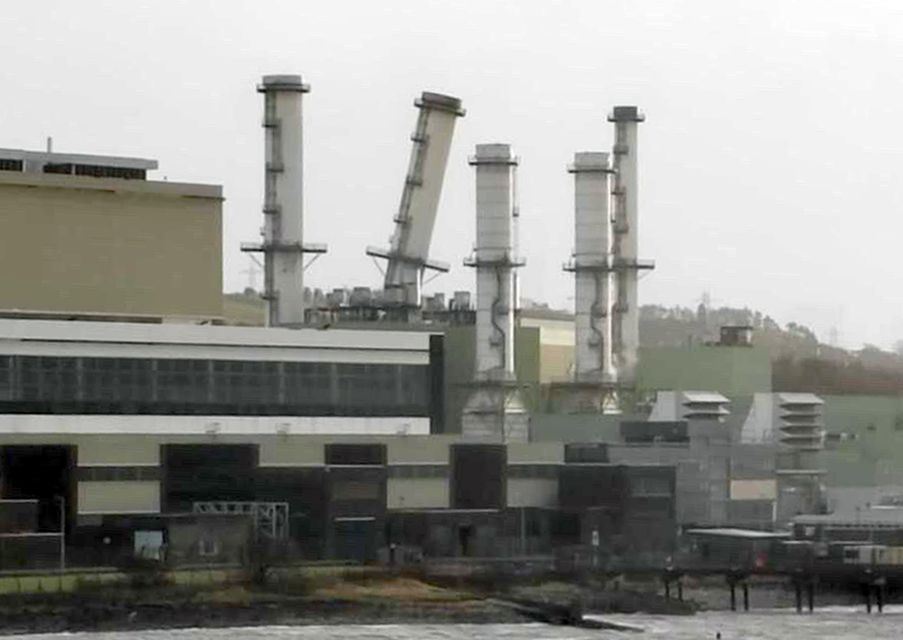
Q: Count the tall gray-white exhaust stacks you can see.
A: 5